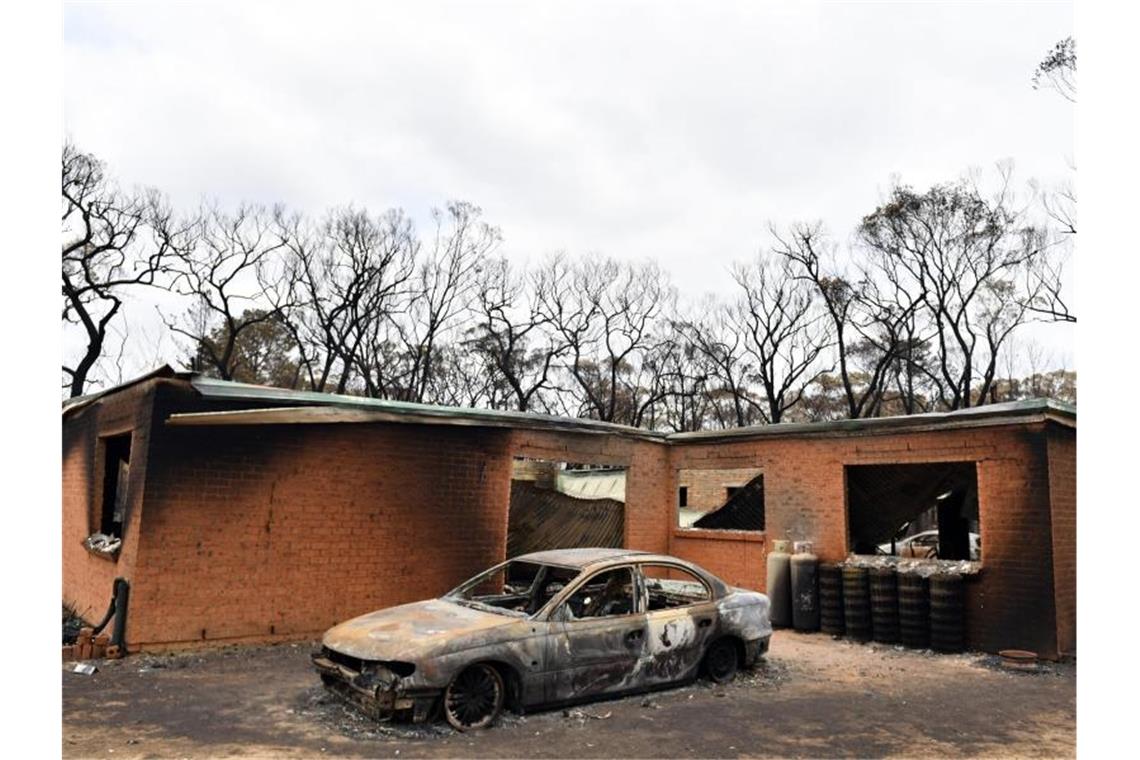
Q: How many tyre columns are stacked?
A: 5